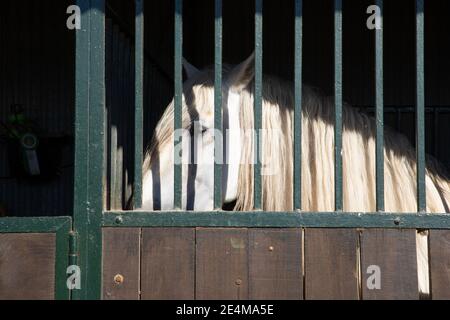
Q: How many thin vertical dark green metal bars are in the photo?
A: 8